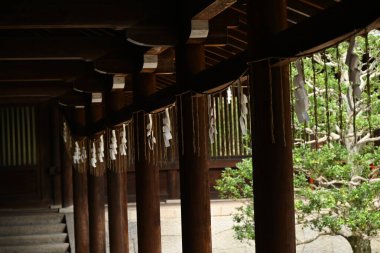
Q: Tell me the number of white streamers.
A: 14